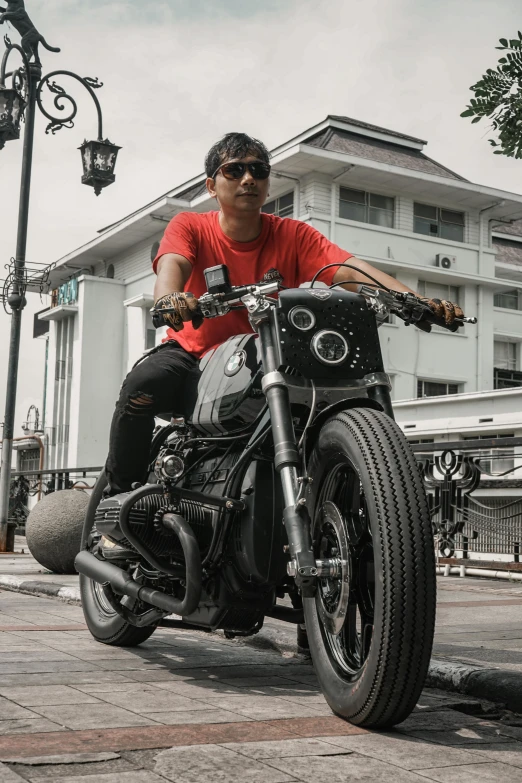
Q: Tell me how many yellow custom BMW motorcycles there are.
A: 0